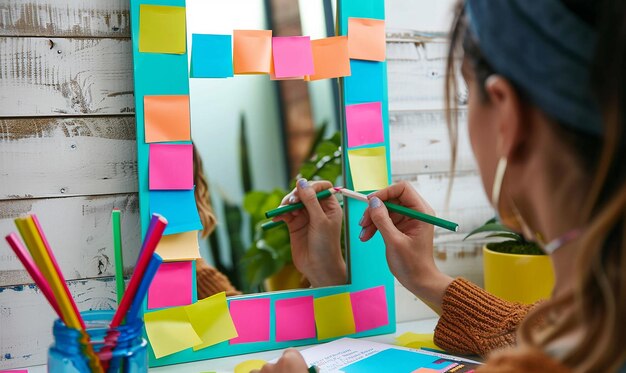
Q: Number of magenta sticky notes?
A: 7